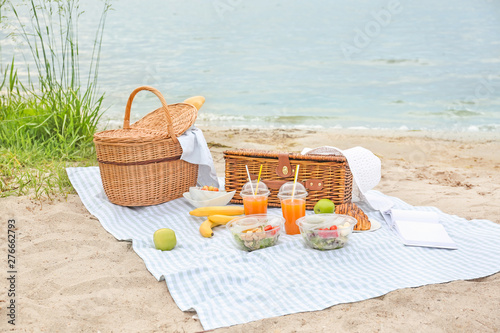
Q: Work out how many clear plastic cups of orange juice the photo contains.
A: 2